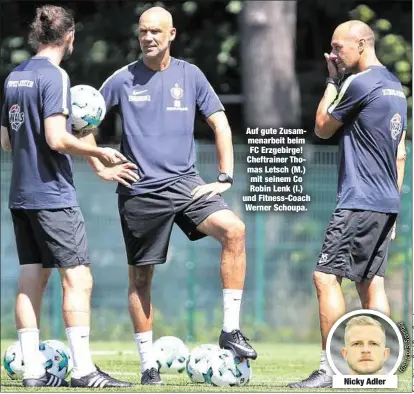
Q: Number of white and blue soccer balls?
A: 6